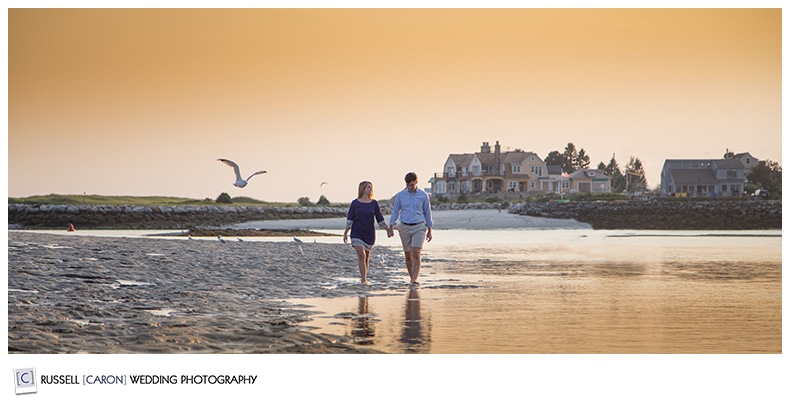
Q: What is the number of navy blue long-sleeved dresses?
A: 1